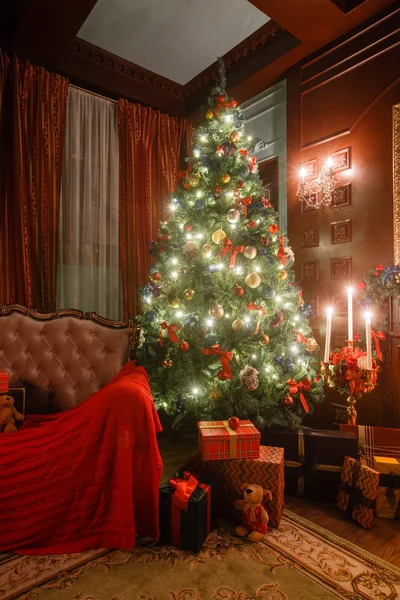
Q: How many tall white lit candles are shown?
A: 3